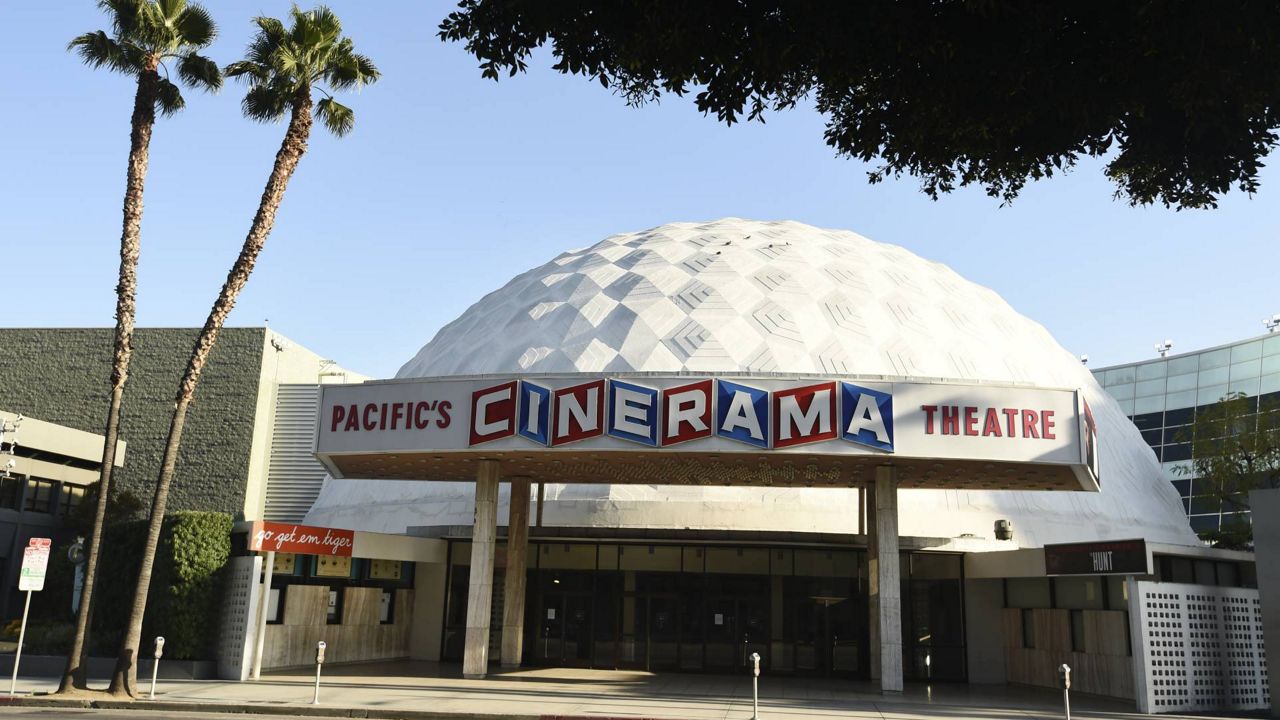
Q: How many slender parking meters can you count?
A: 4